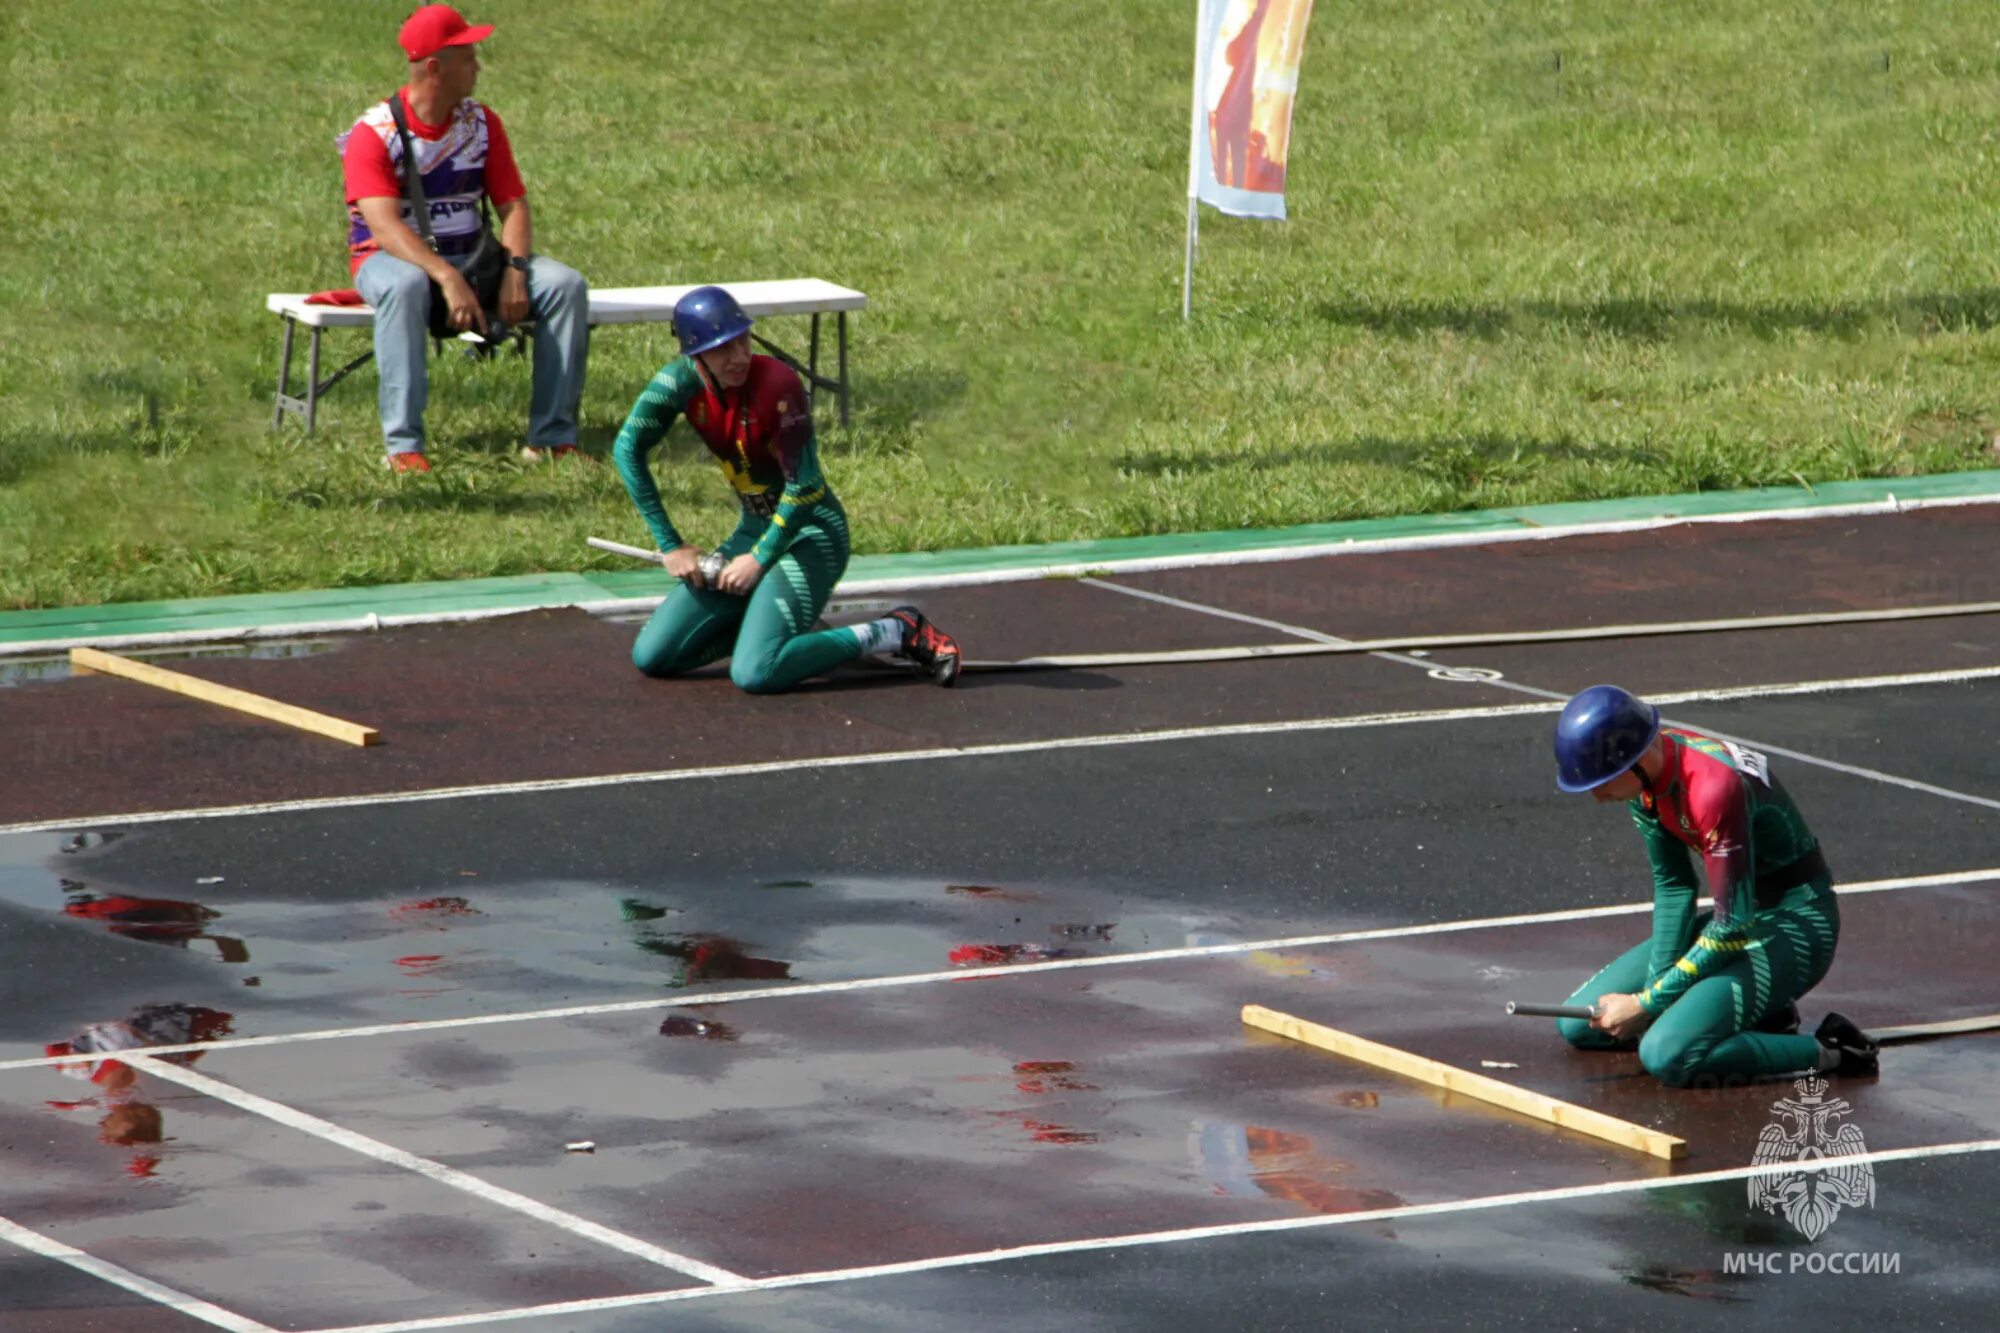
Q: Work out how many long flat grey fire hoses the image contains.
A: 2